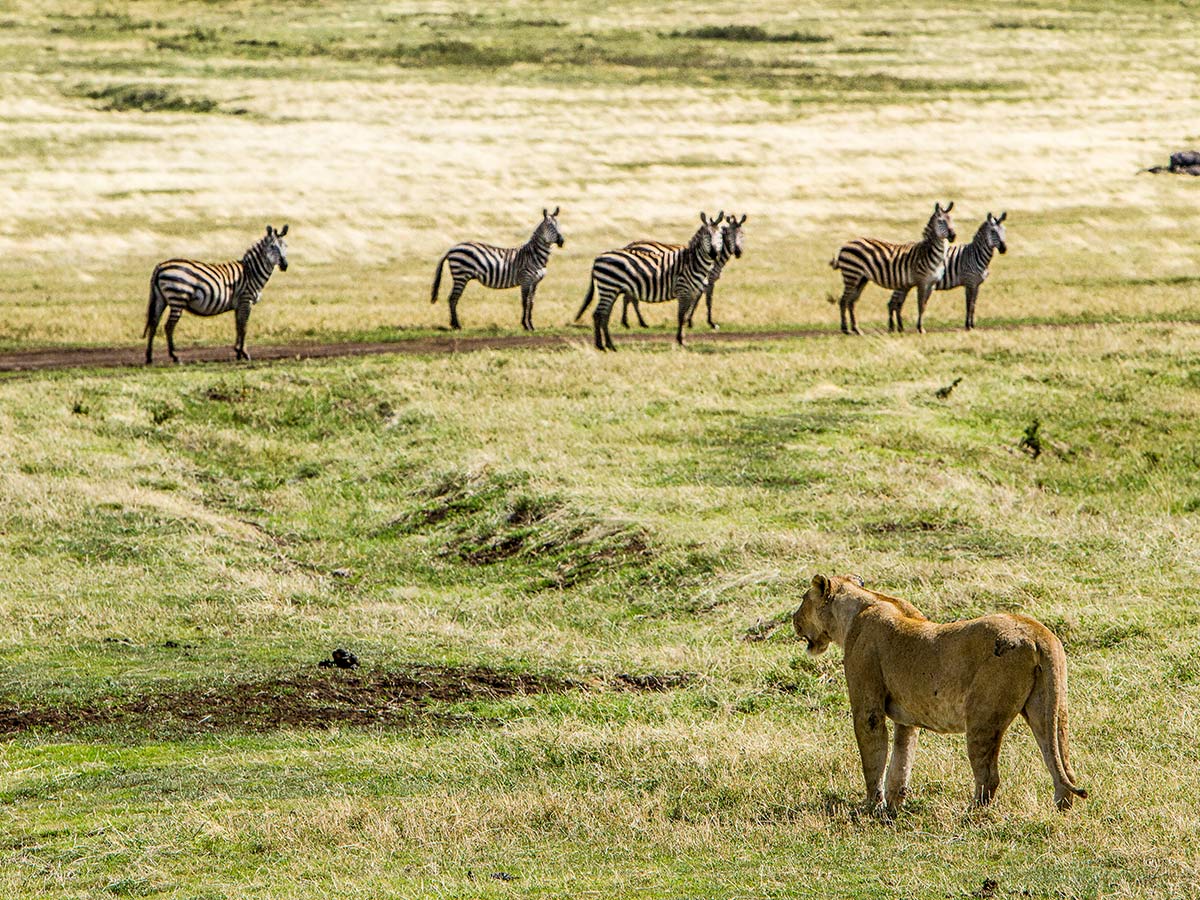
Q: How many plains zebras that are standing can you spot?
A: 6